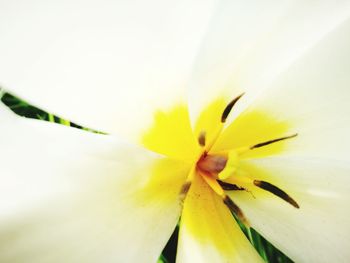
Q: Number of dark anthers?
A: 6